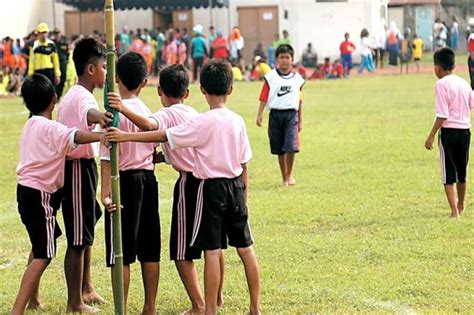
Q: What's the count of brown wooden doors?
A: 3